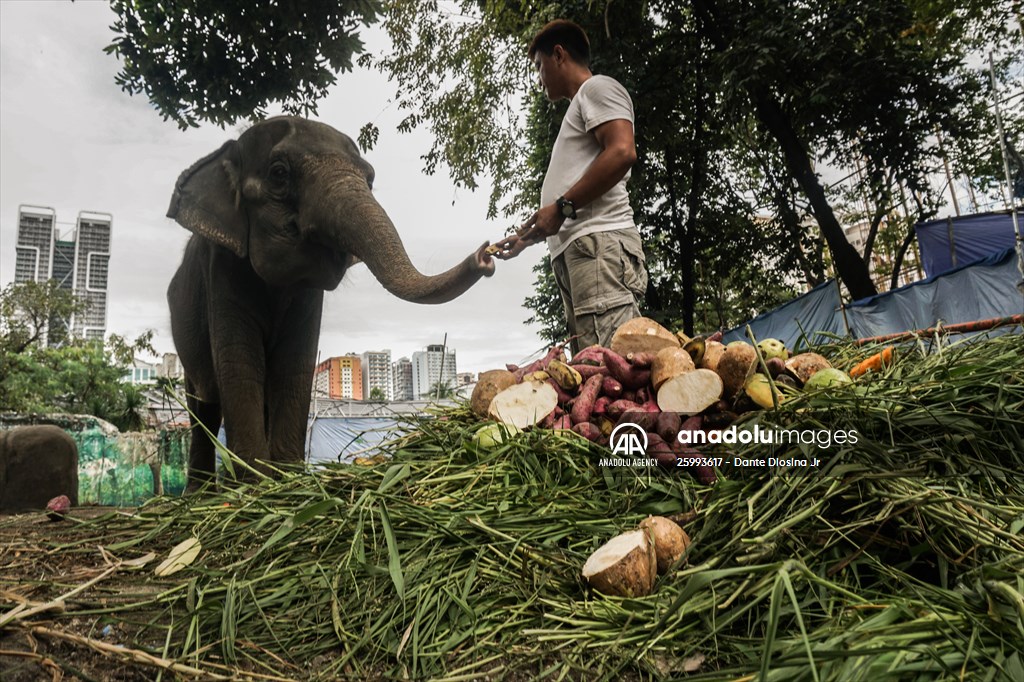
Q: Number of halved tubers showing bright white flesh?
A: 3